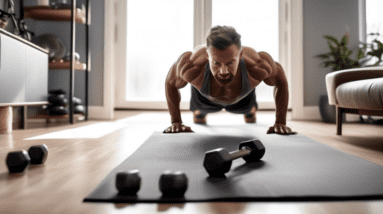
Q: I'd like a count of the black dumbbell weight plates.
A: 6